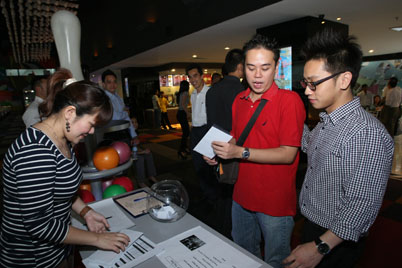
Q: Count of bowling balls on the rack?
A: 7